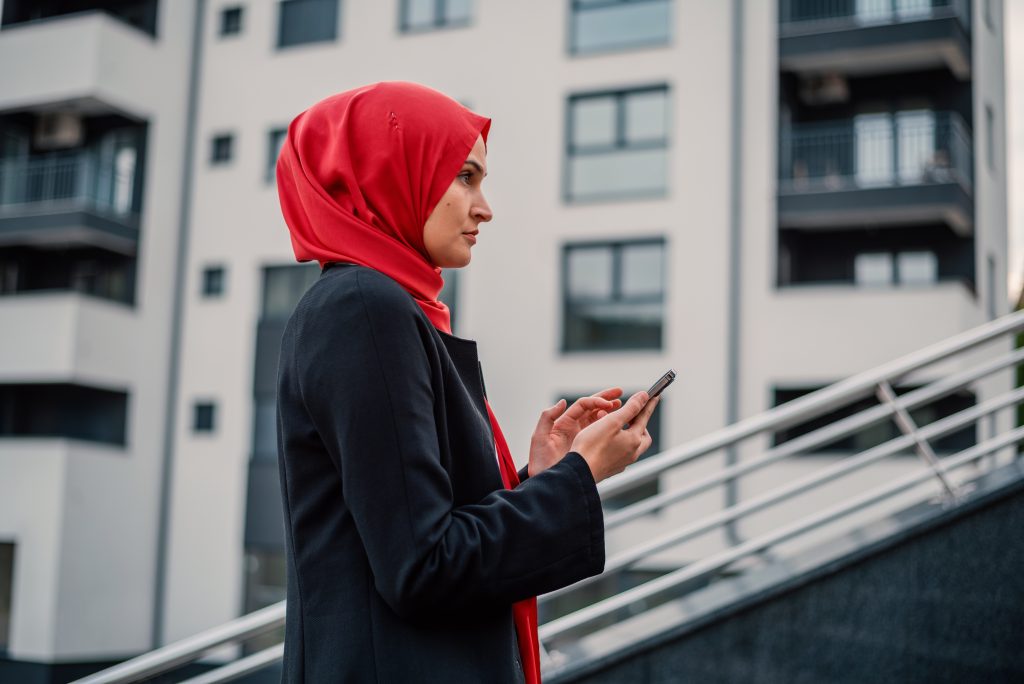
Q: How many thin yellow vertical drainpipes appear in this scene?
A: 0